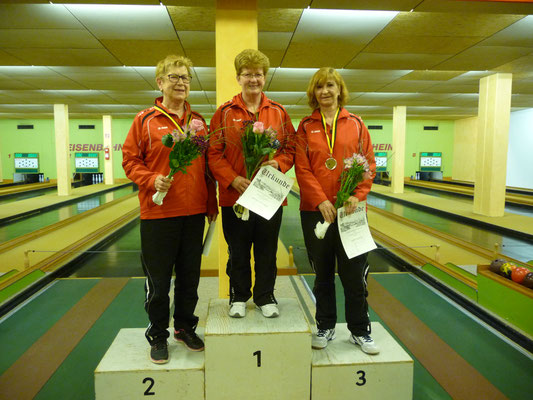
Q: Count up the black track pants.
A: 3